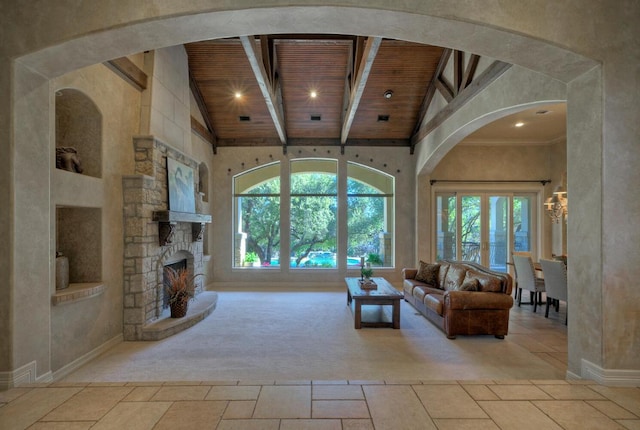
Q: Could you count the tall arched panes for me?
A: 3